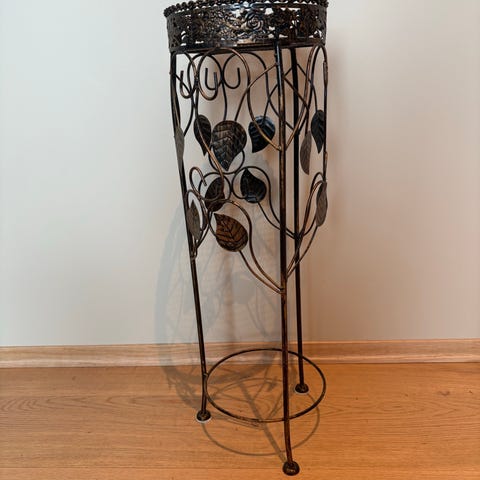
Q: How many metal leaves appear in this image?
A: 11